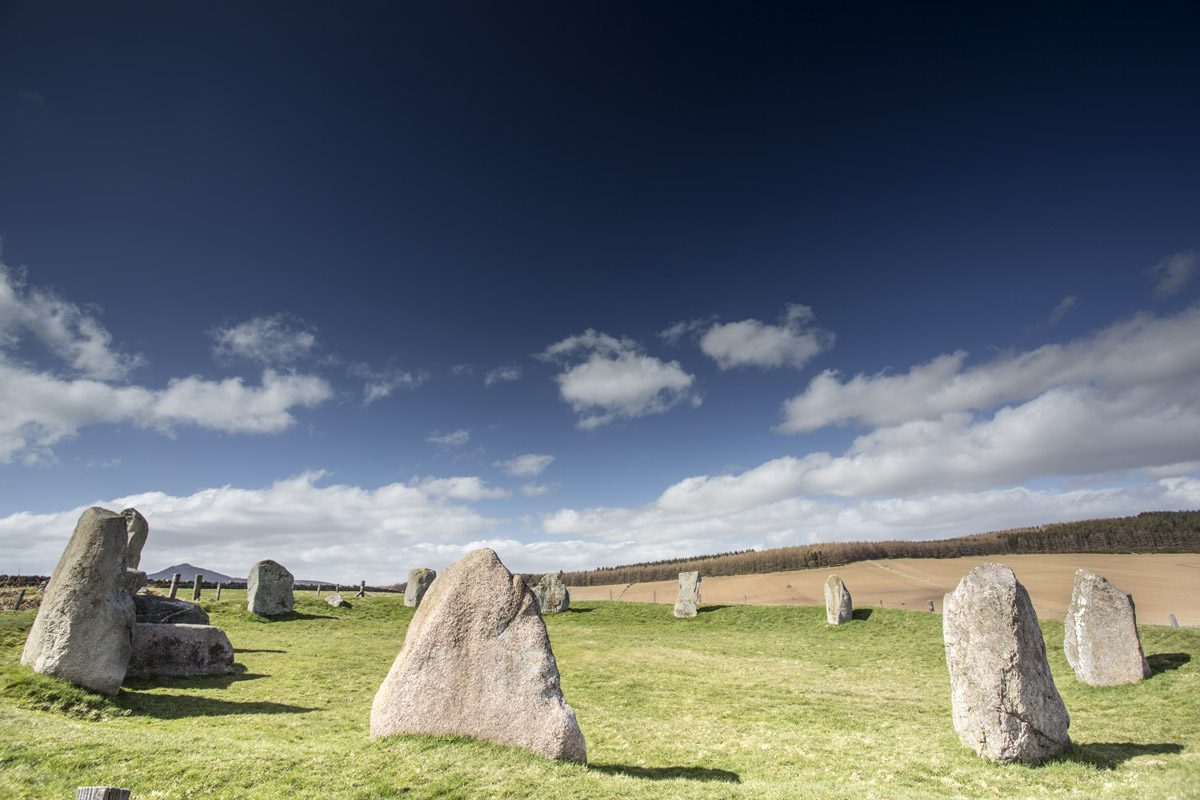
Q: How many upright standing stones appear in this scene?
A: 10